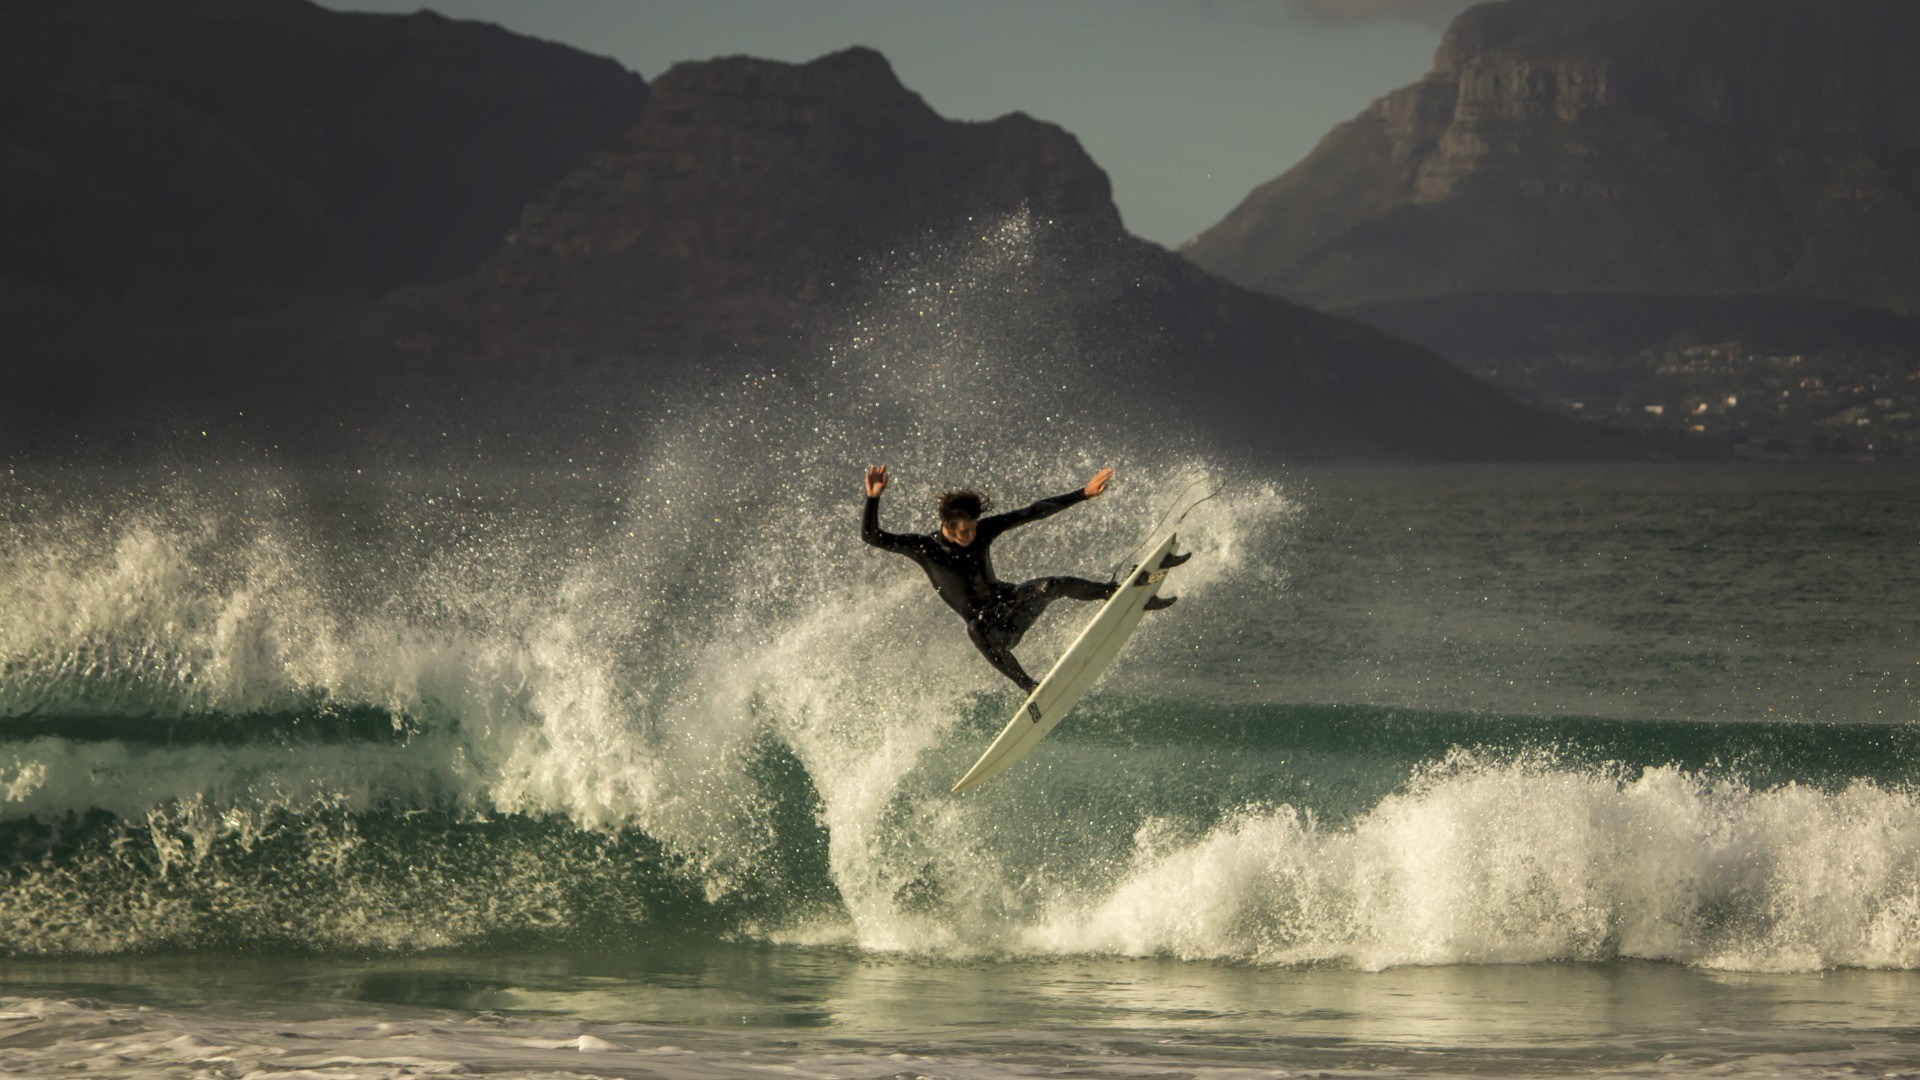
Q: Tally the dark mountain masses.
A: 3